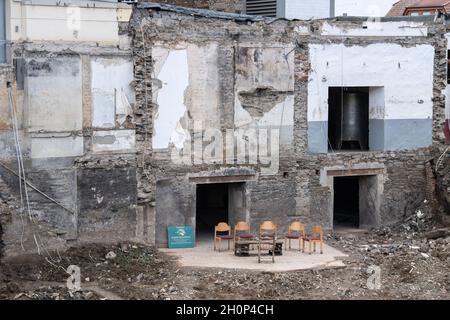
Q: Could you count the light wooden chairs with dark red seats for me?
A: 5